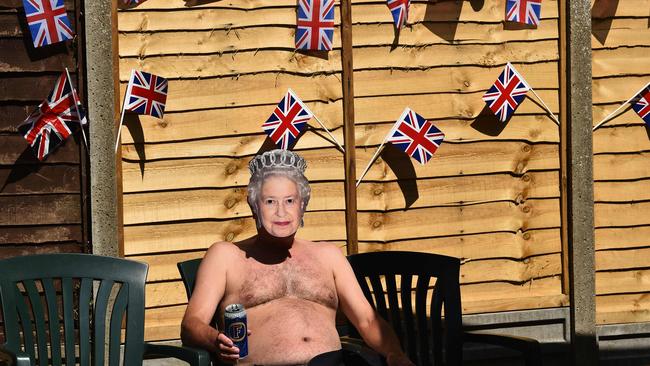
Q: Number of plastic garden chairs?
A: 3